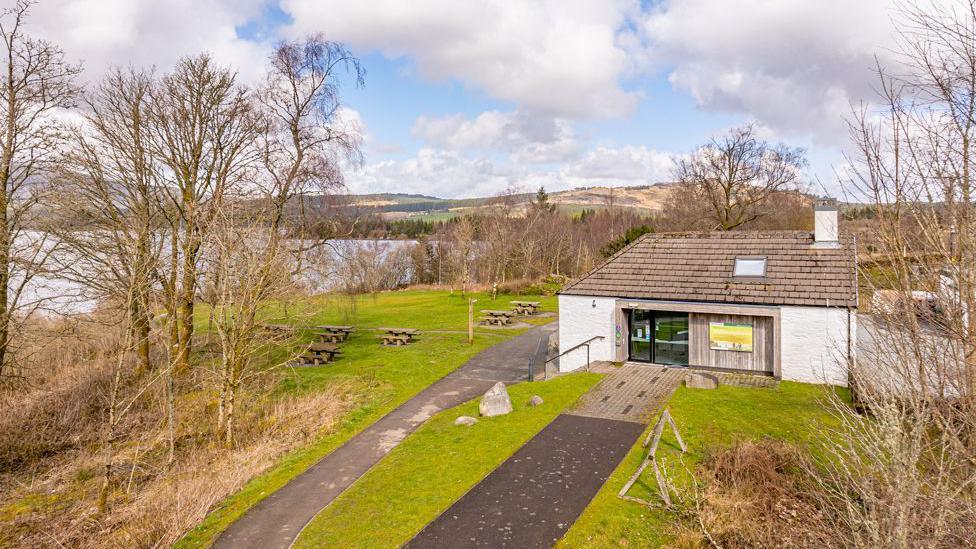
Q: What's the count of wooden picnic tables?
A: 6